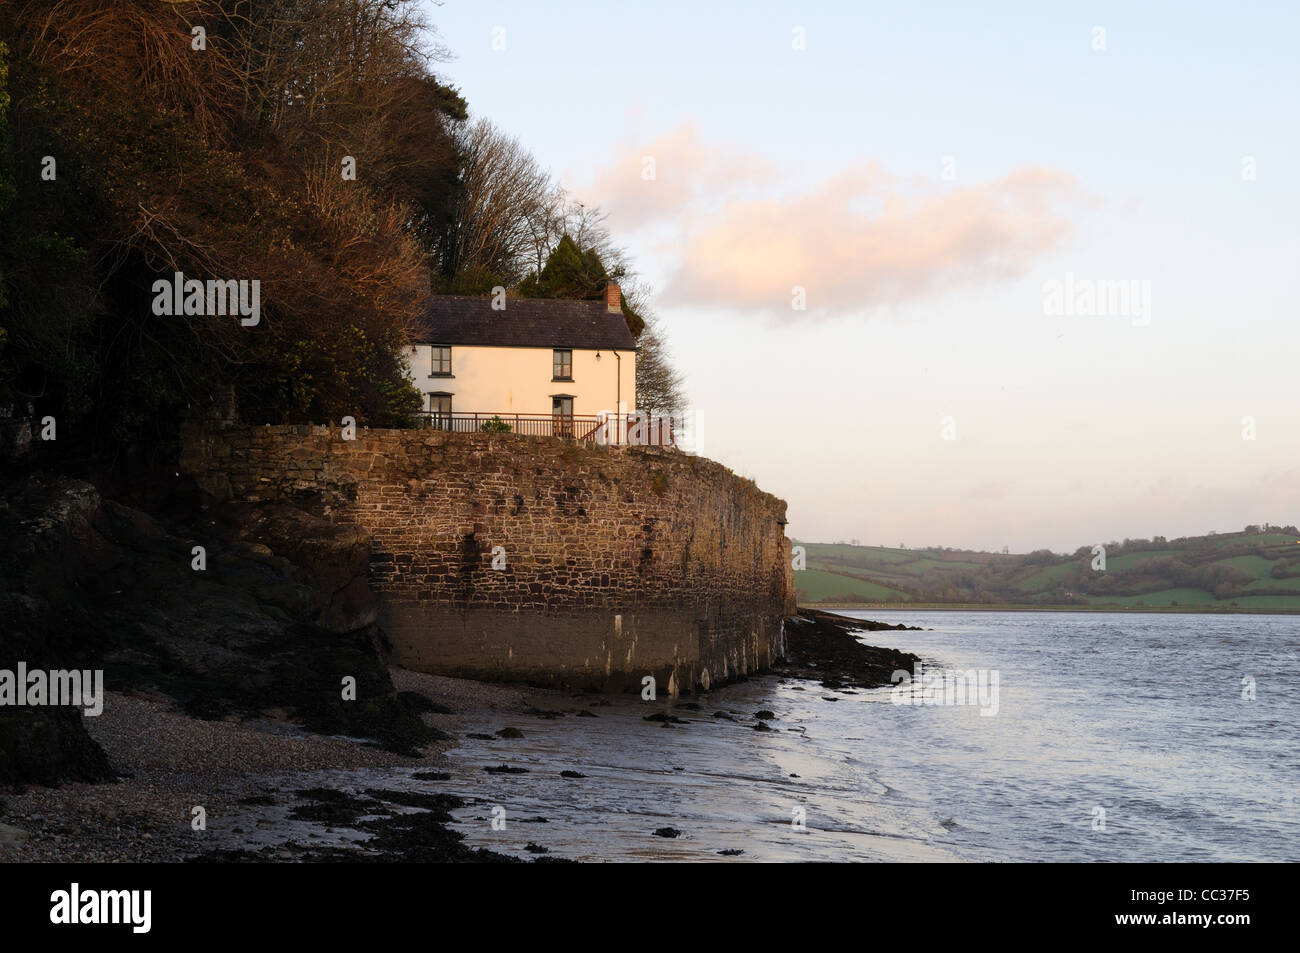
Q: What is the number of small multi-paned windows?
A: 2